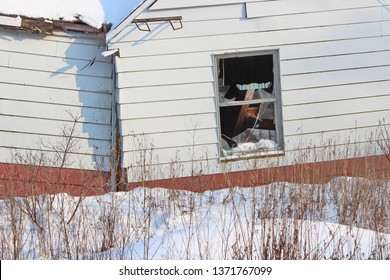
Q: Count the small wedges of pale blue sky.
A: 1